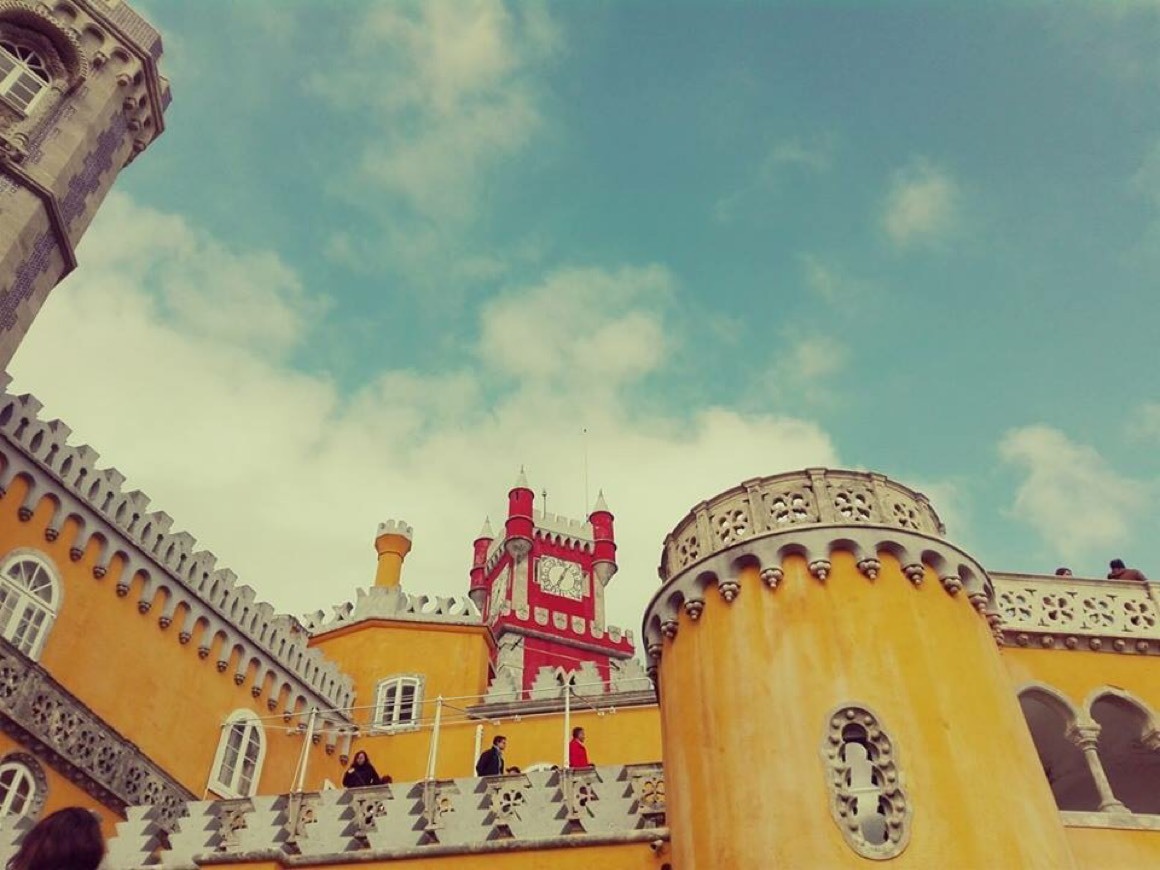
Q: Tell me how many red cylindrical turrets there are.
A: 3